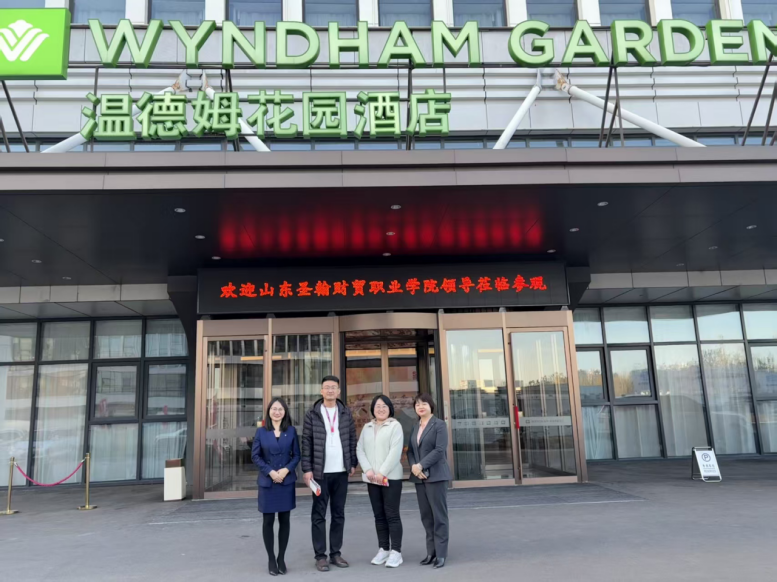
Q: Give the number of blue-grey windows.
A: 11